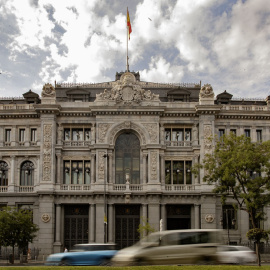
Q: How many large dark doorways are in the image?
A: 3